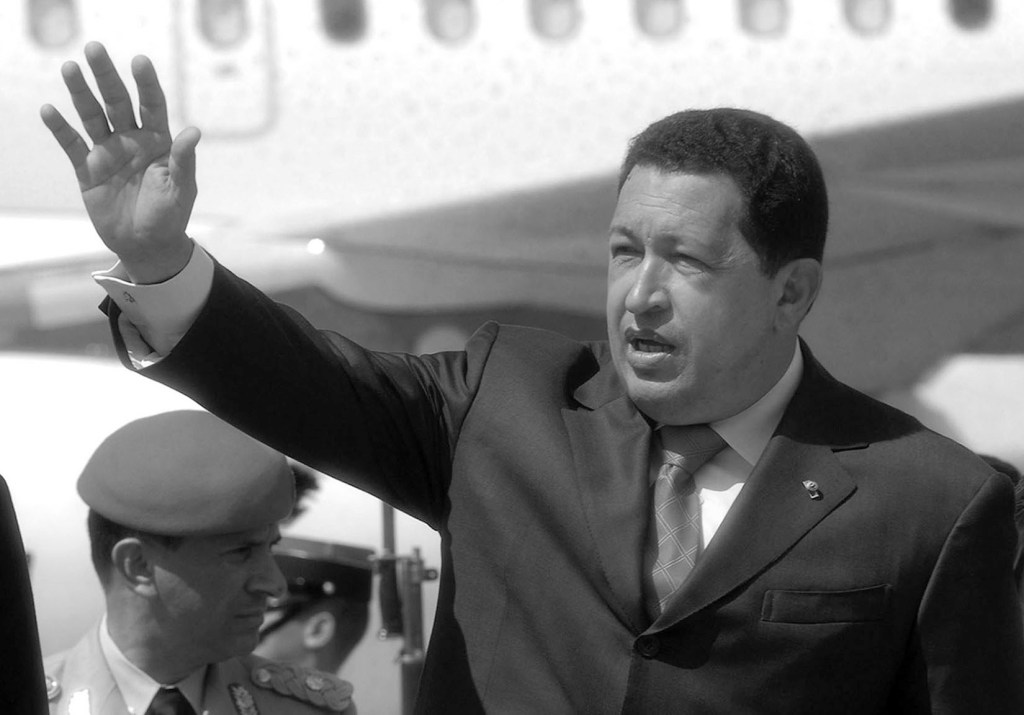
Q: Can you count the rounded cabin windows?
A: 9